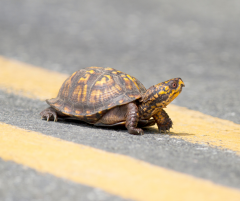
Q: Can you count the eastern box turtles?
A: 1